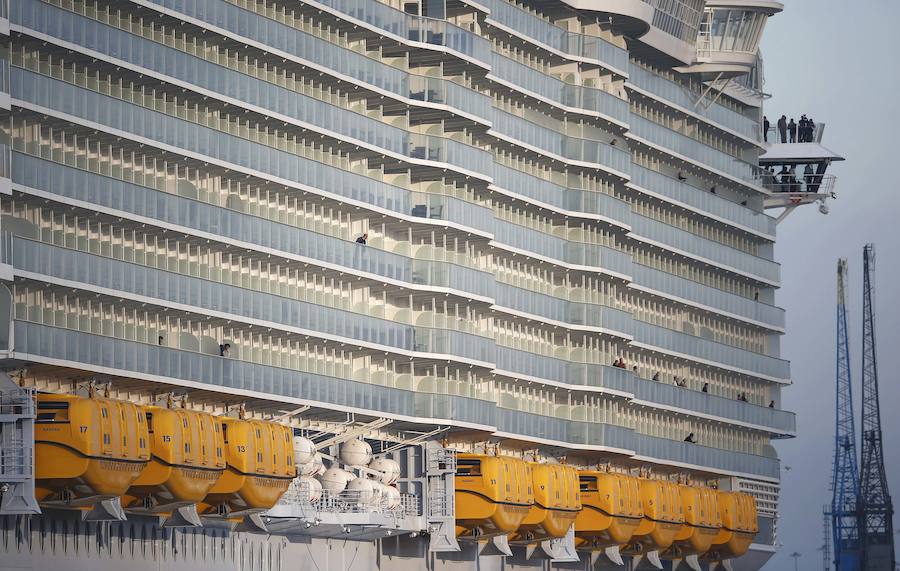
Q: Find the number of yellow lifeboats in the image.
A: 9